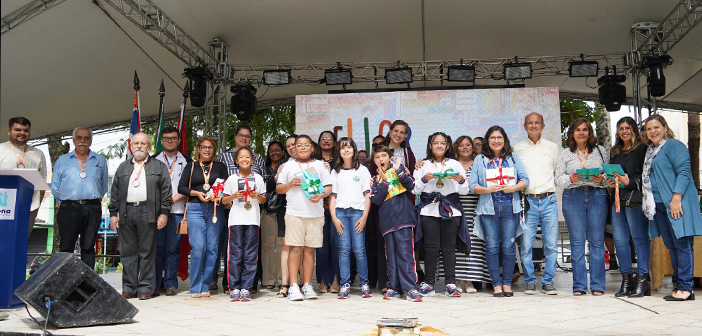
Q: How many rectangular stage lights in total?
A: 6